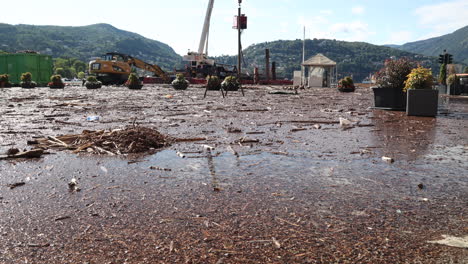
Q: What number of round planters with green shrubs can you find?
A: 9